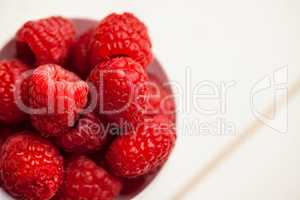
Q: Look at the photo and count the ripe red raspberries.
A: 11